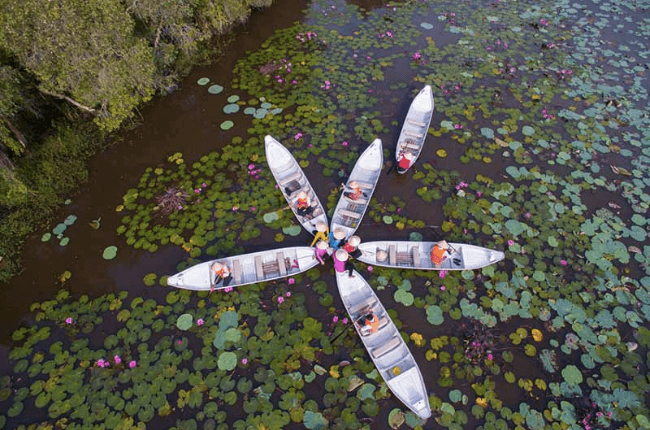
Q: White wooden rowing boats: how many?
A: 6